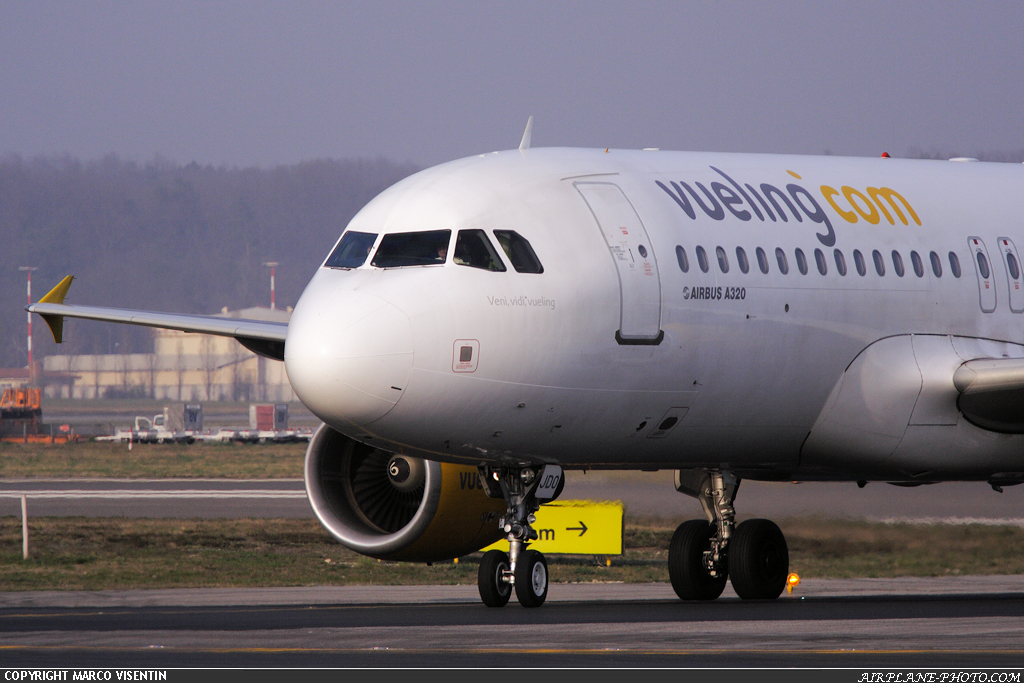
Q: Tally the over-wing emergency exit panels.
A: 2